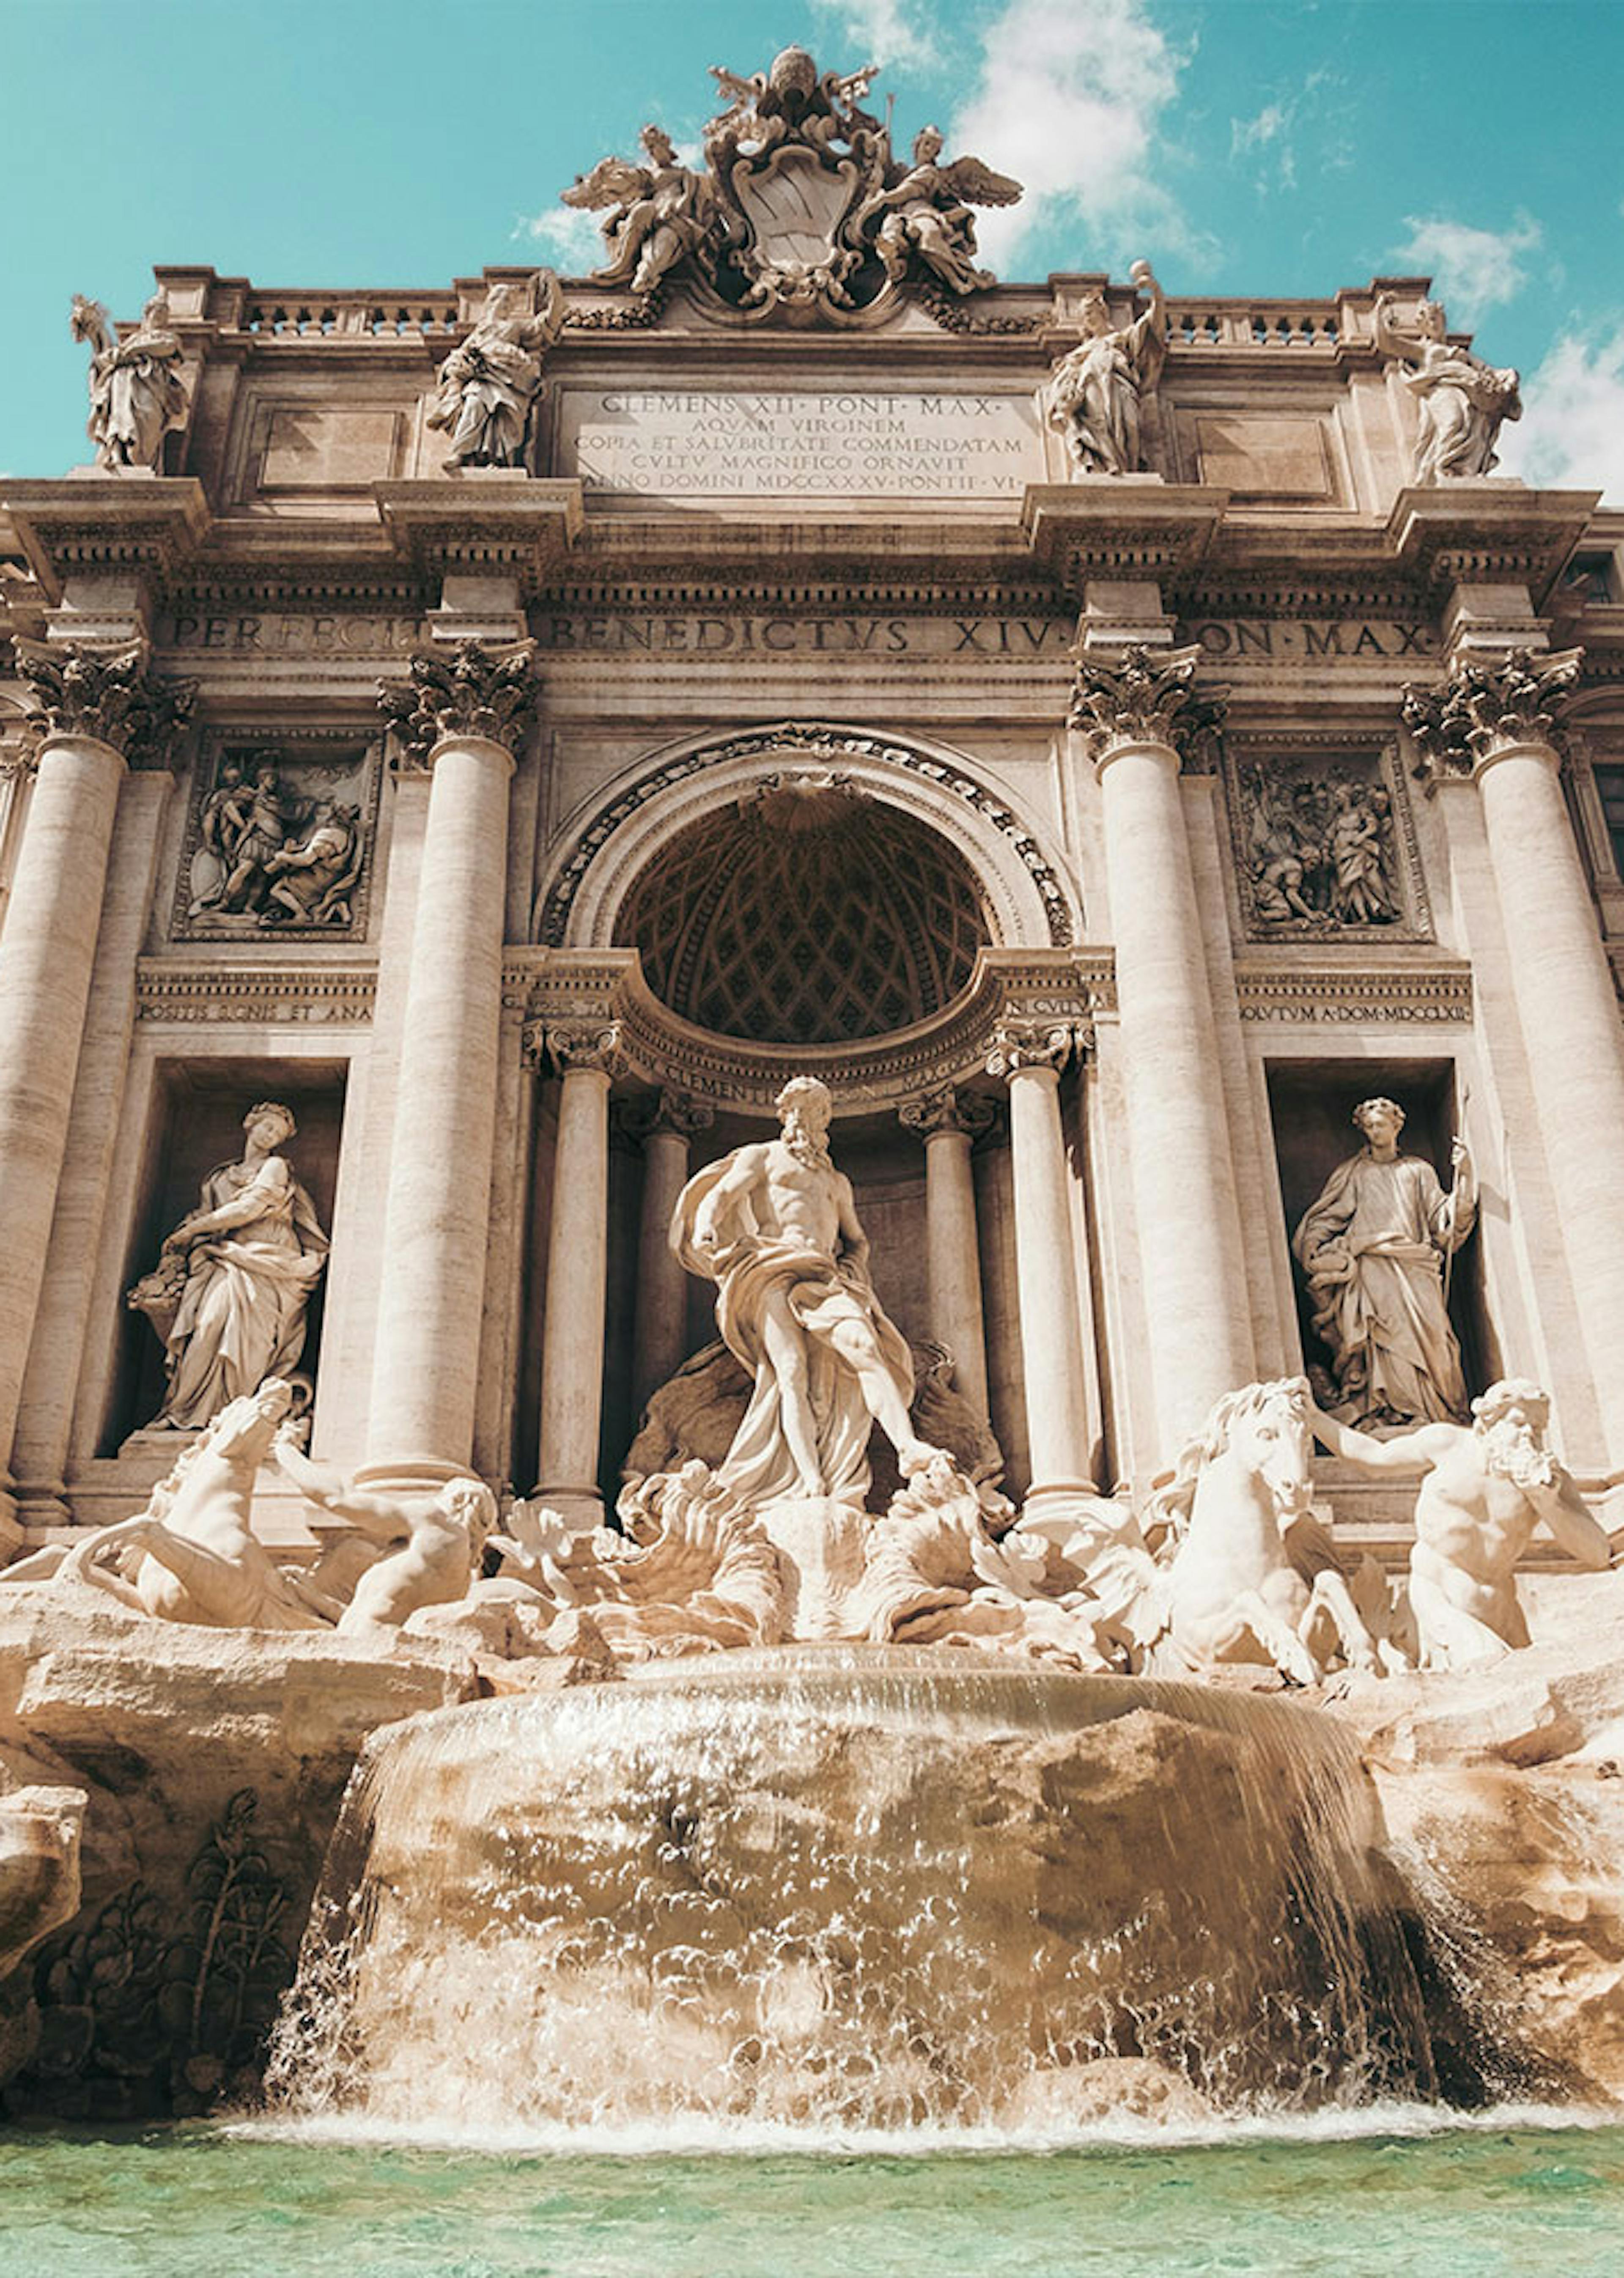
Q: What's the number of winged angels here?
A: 2